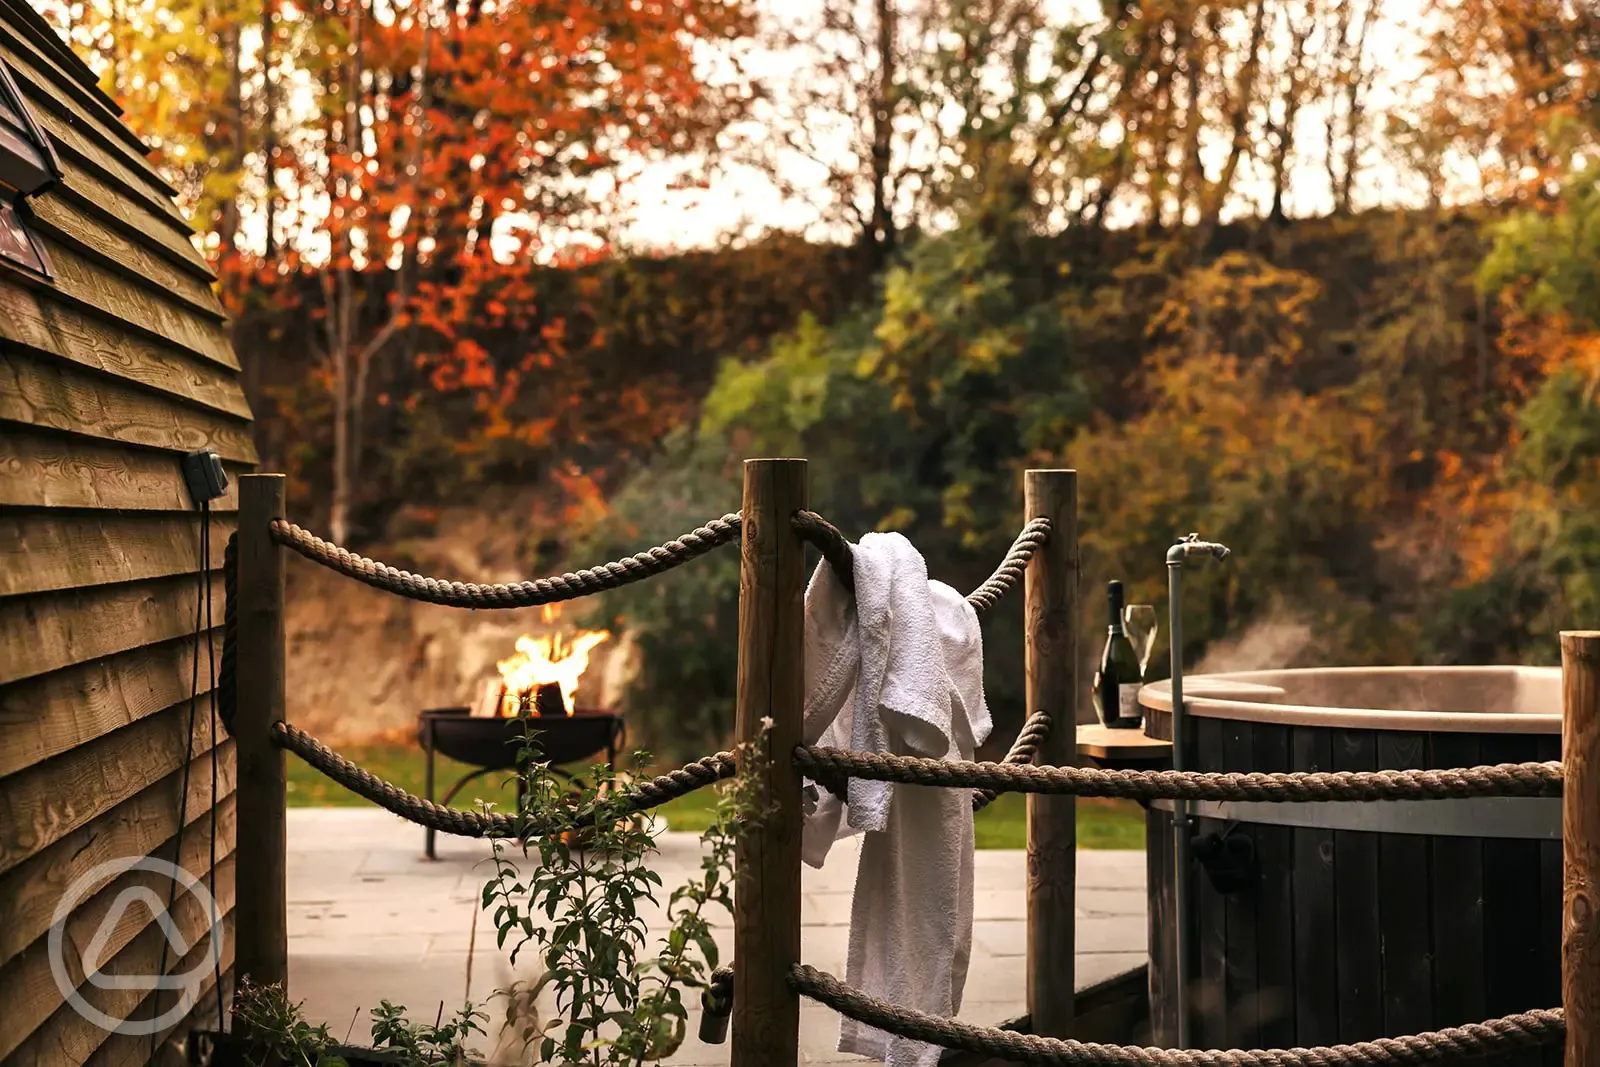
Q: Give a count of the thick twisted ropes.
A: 6